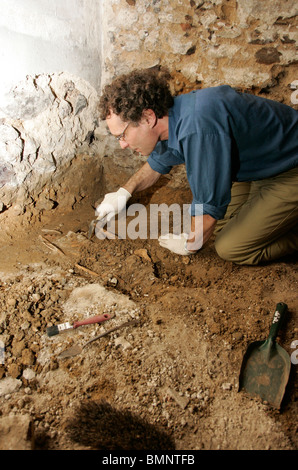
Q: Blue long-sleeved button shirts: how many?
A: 1